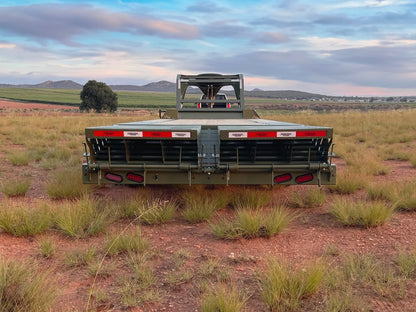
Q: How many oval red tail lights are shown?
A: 4